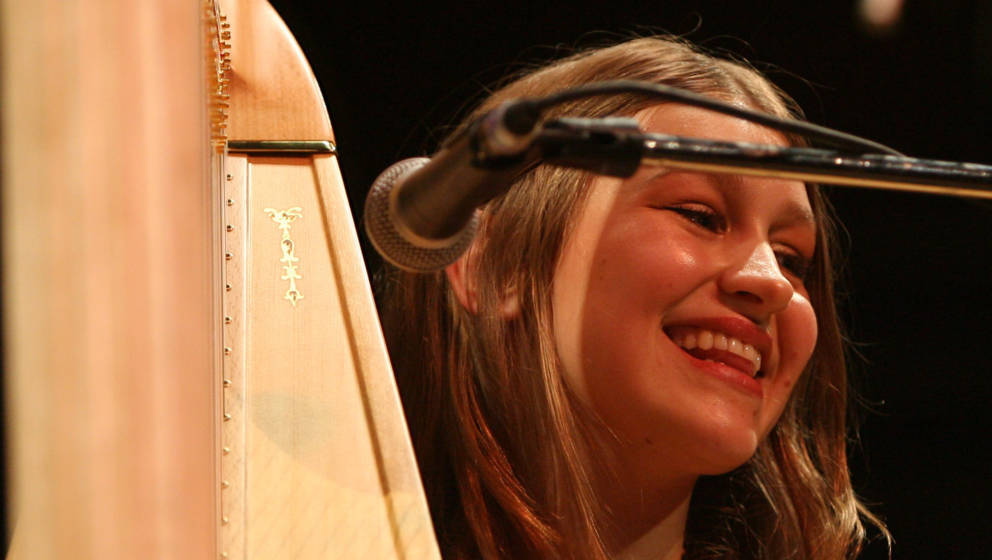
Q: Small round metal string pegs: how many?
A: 13